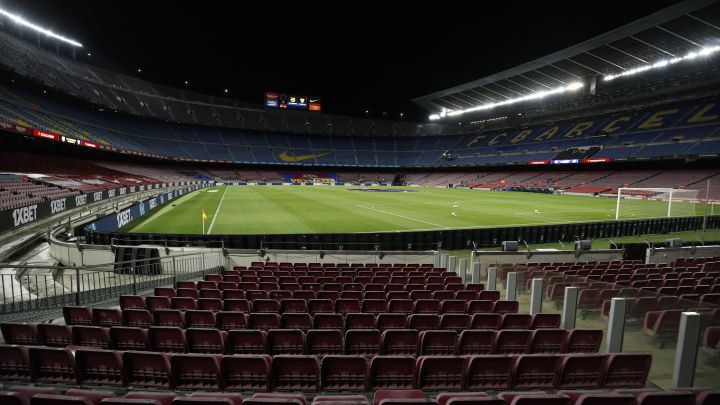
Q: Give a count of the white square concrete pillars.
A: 11